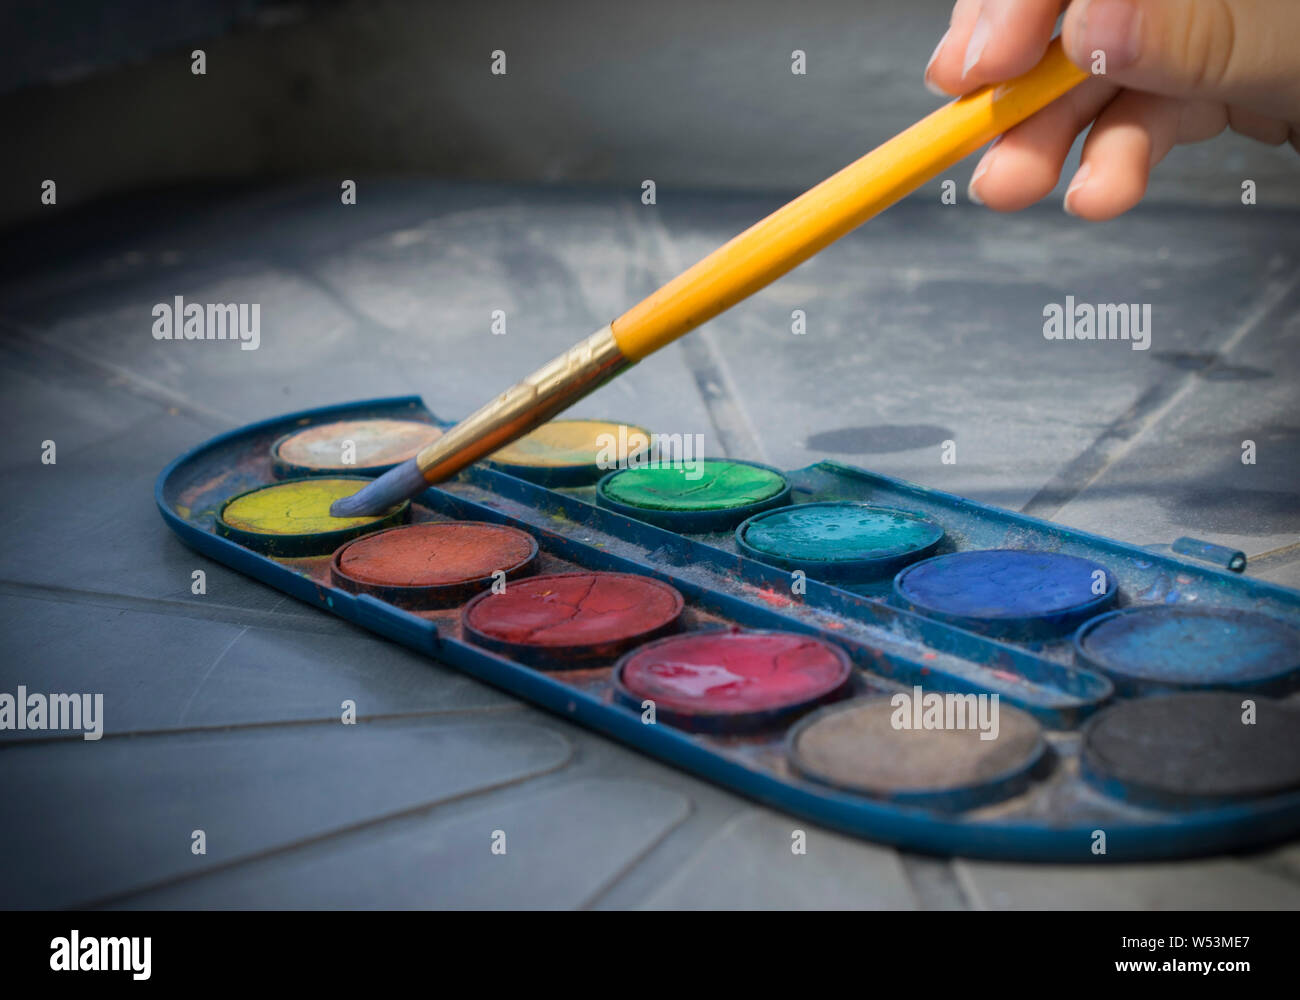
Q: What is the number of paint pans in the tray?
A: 12